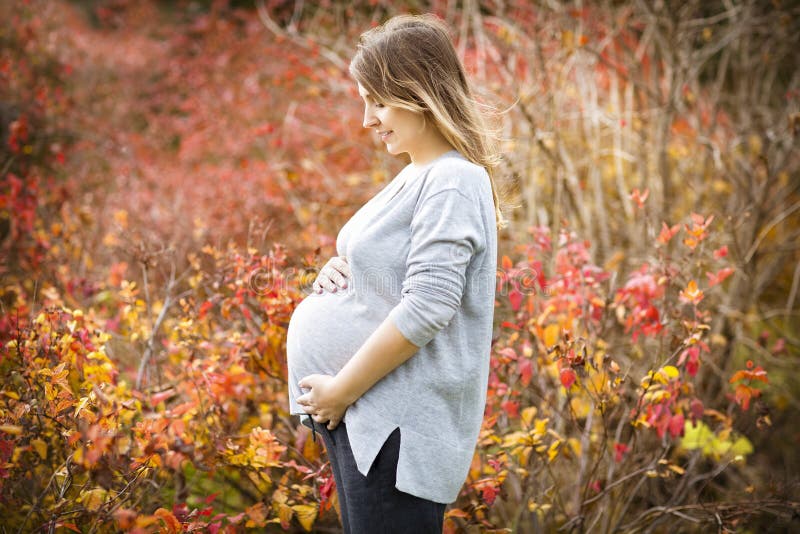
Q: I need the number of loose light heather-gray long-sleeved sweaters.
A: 1